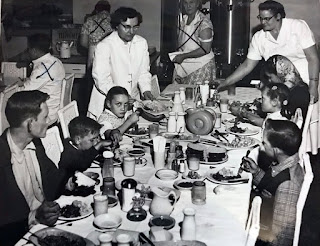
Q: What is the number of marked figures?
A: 3